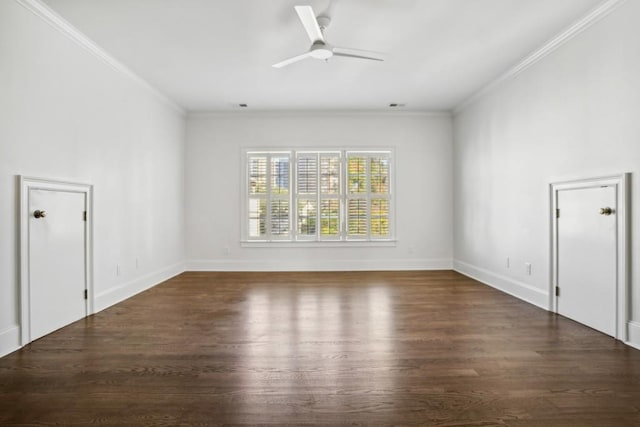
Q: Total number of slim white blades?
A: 3